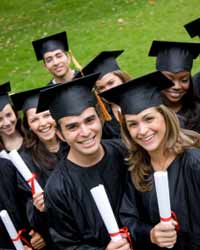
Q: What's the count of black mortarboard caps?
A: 8